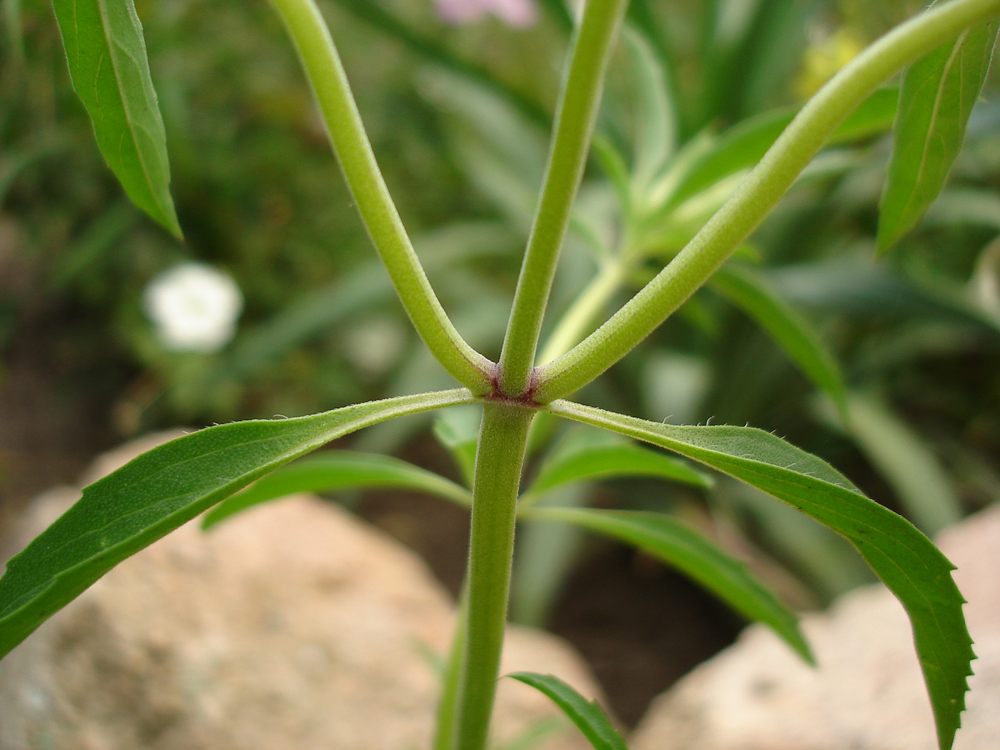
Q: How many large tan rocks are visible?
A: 2